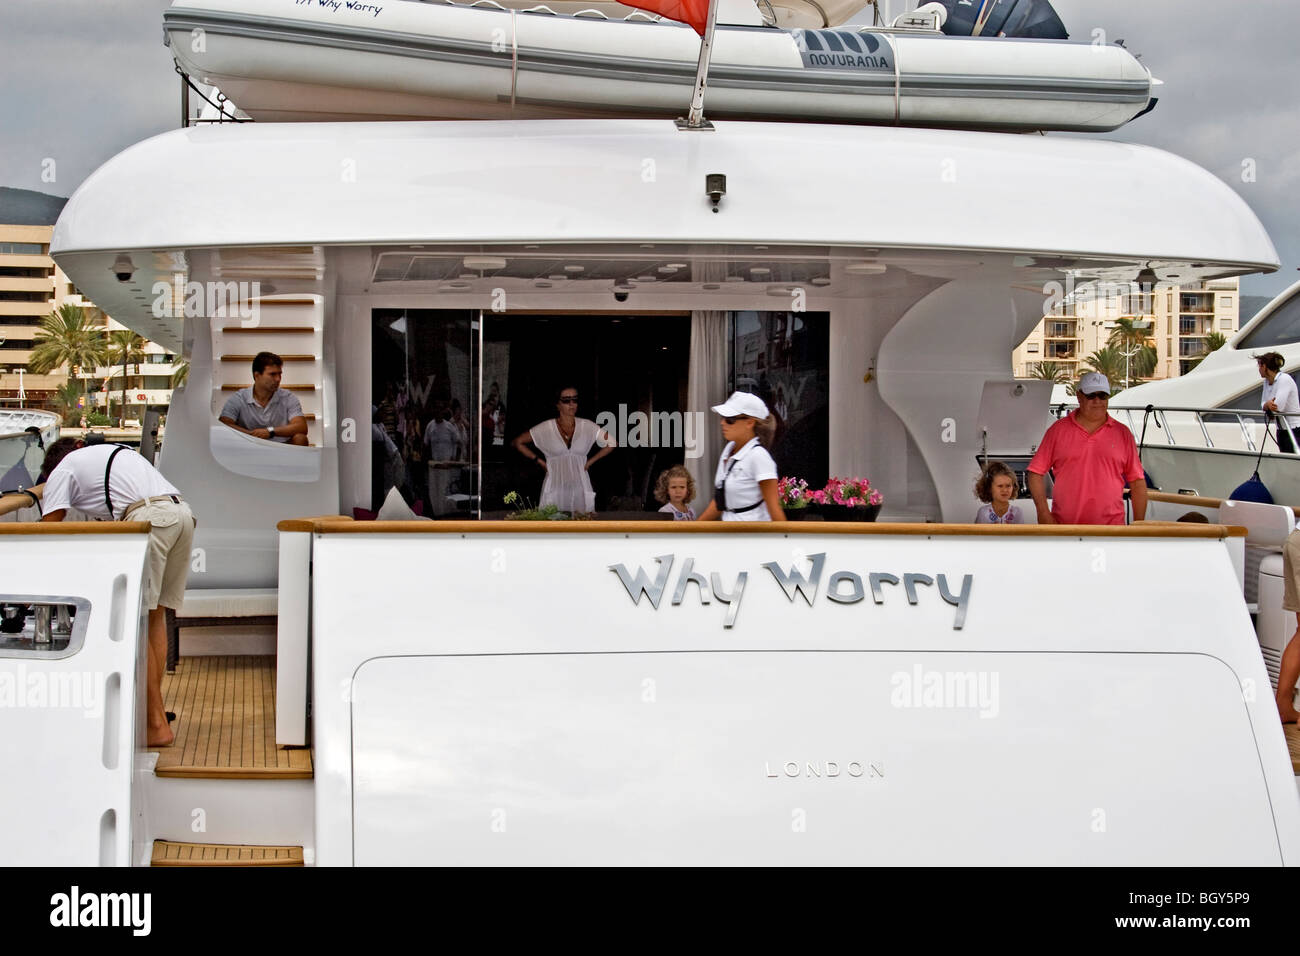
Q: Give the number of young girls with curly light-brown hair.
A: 2